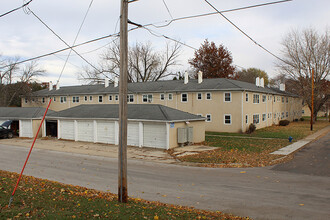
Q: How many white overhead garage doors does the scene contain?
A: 6